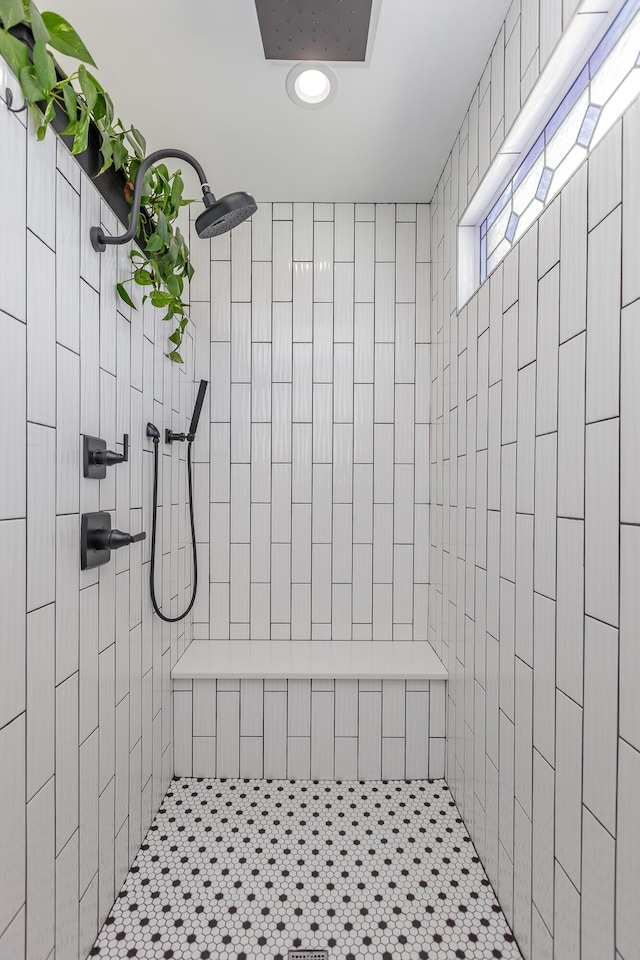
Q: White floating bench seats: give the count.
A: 1